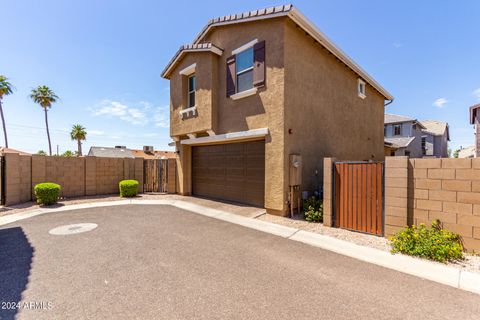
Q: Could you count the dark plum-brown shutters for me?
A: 2